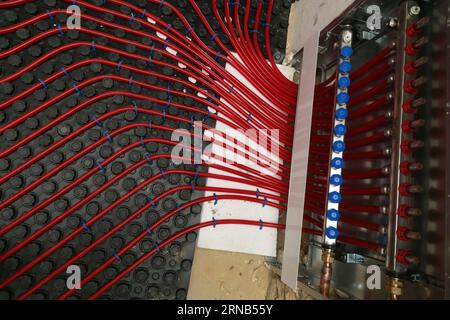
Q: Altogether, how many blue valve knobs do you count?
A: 12